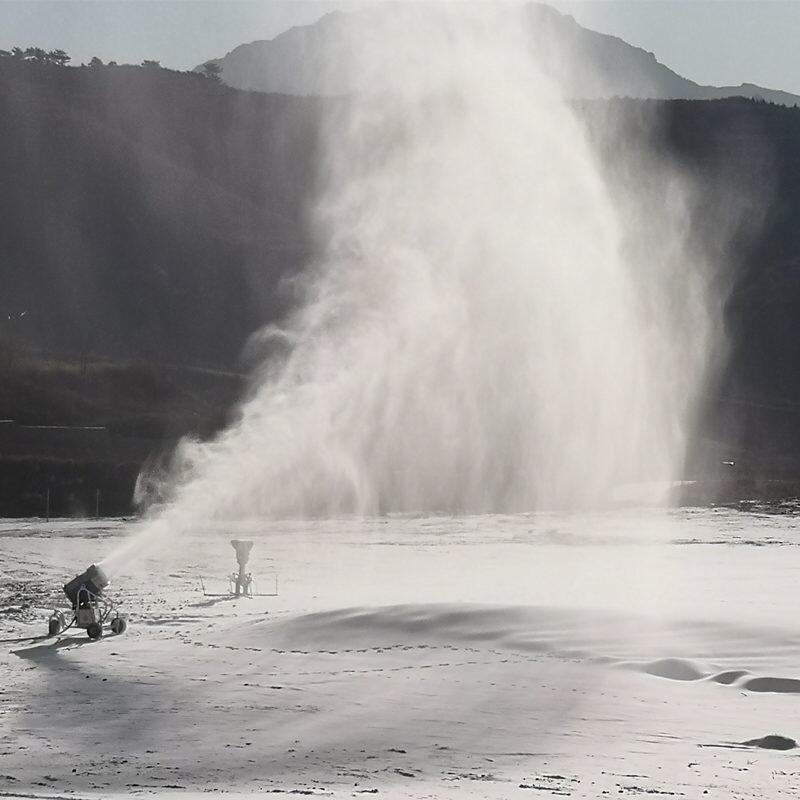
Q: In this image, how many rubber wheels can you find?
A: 3